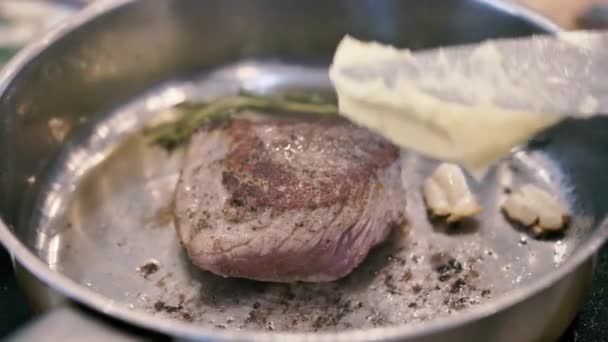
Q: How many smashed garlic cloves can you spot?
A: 2